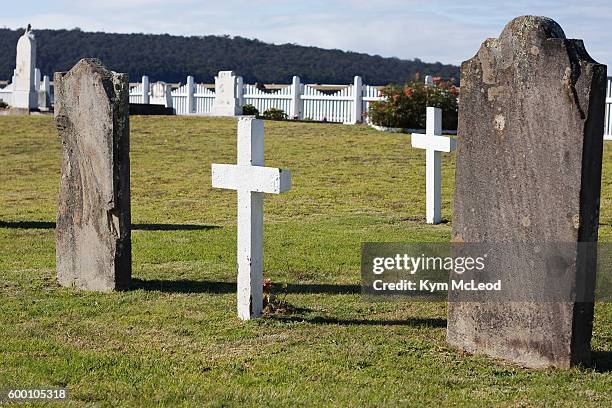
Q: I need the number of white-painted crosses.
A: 2